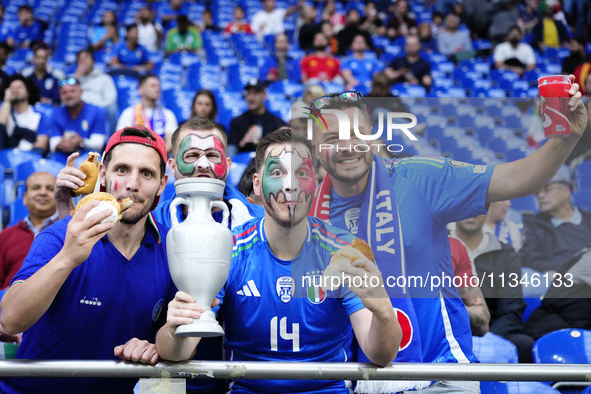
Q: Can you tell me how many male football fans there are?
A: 4